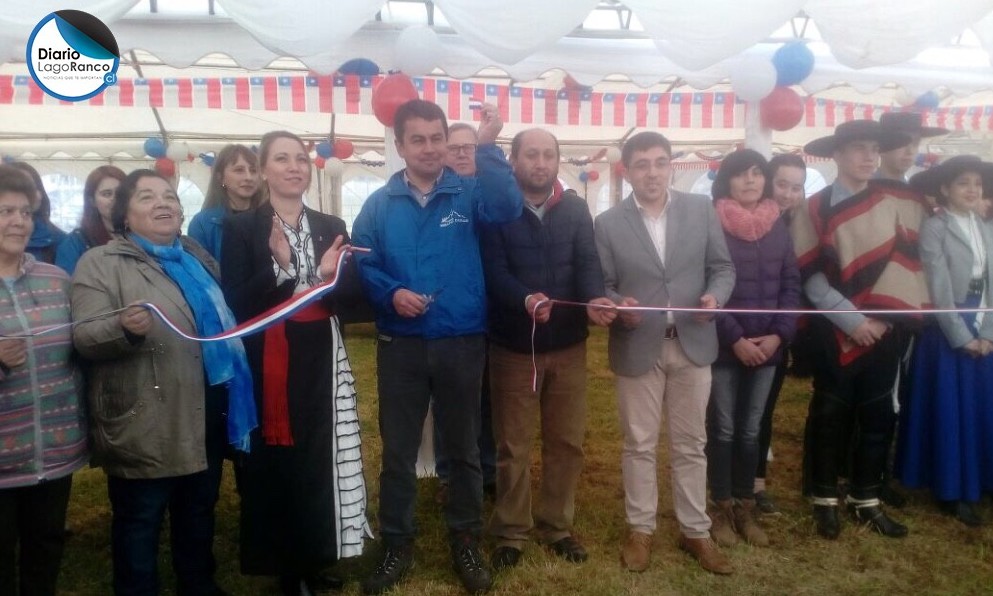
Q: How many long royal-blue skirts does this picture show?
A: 1